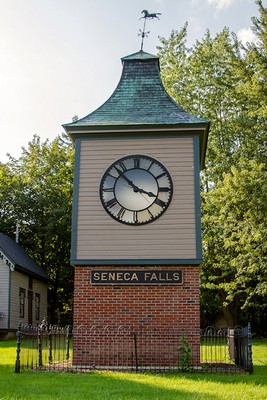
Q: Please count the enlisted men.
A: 0